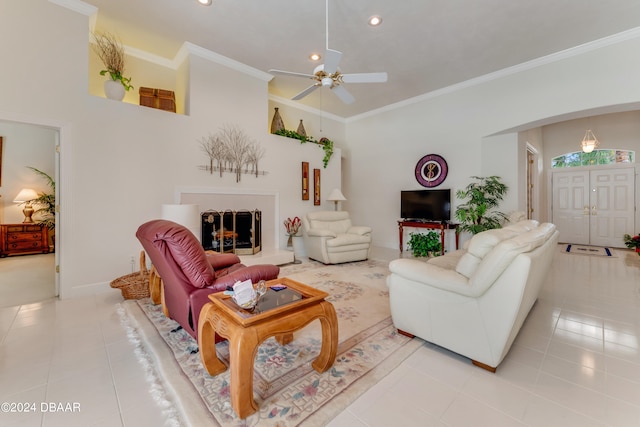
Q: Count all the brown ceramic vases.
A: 2